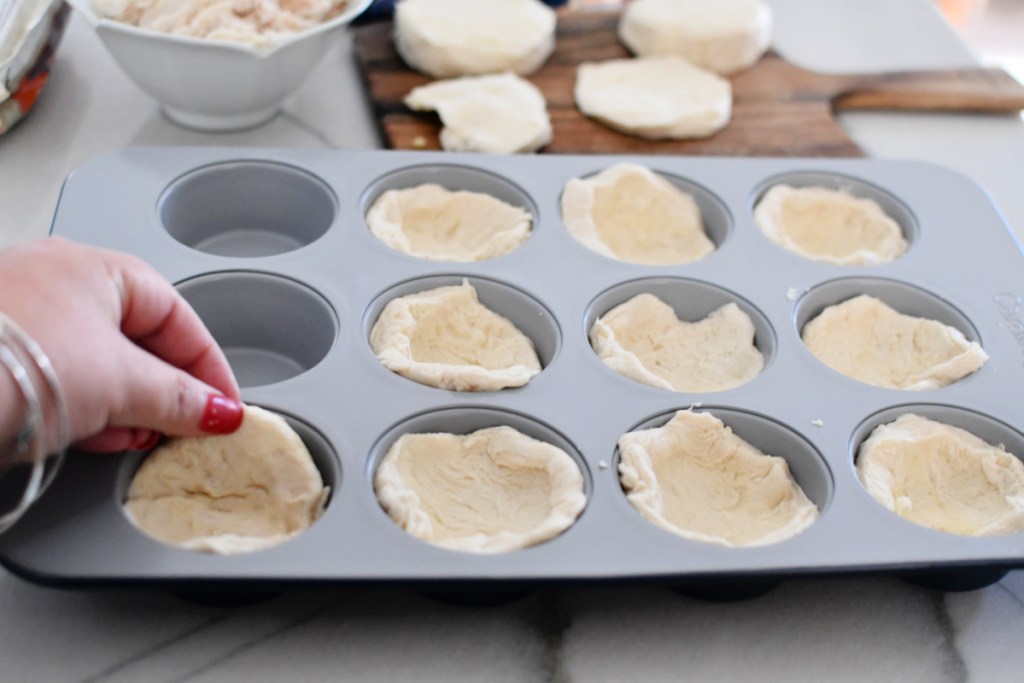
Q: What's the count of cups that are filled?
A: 10